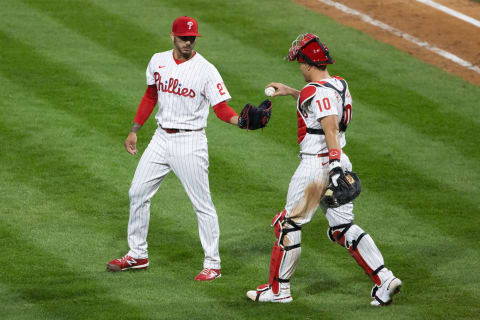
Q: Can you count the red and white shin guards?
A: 2